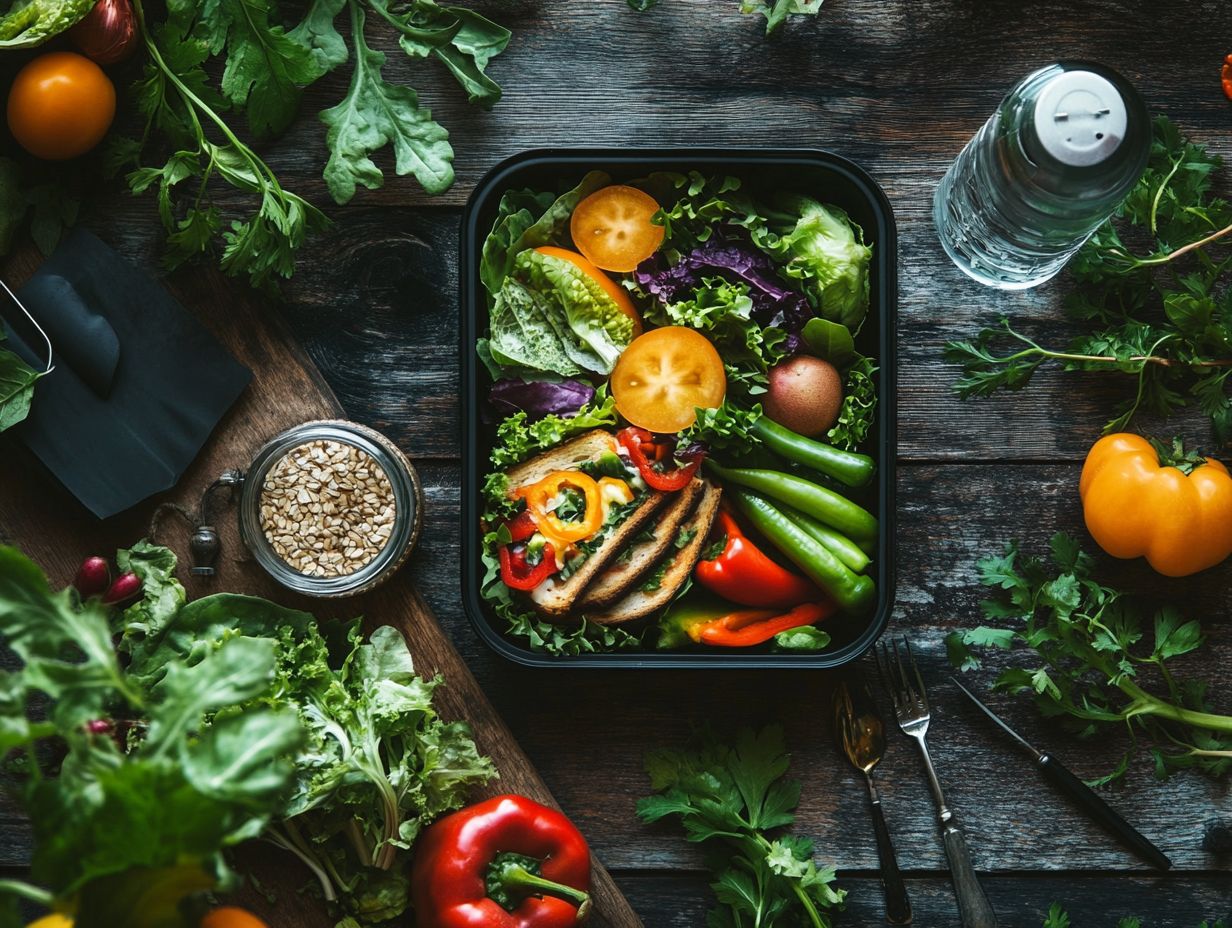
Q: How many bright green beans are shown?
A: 4